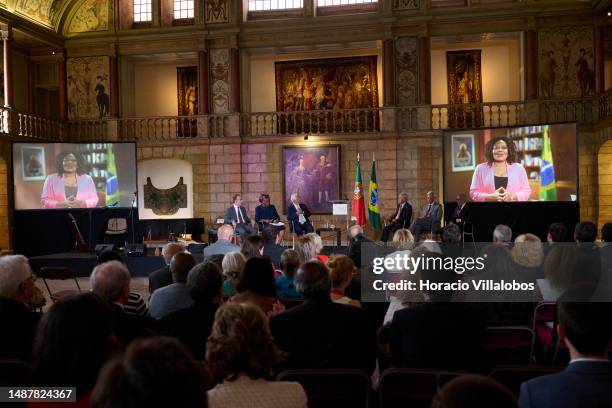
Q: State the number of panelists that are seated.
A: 6